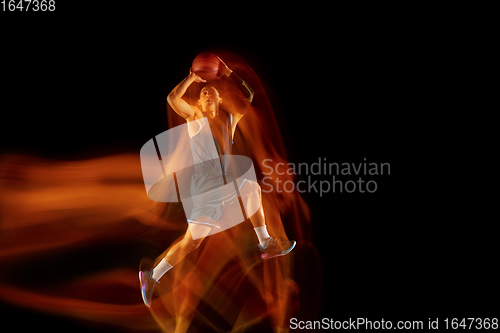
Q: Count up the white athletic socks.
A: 2